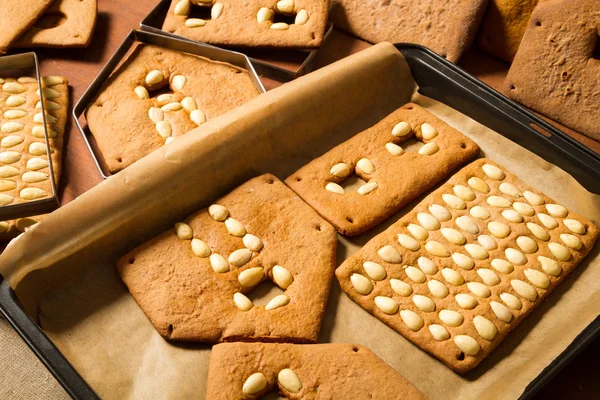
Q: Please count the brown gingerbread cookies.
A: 12